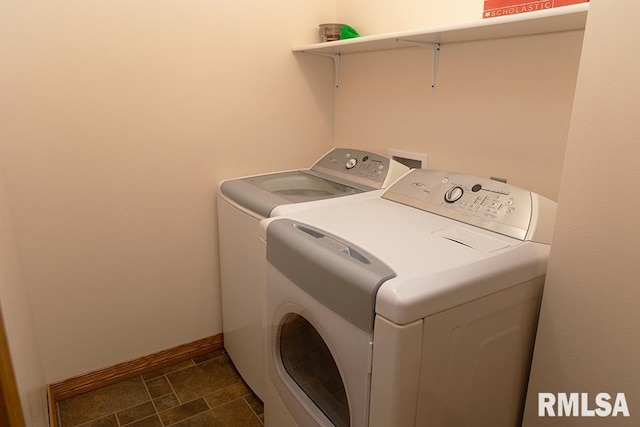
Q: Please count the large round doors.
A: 1